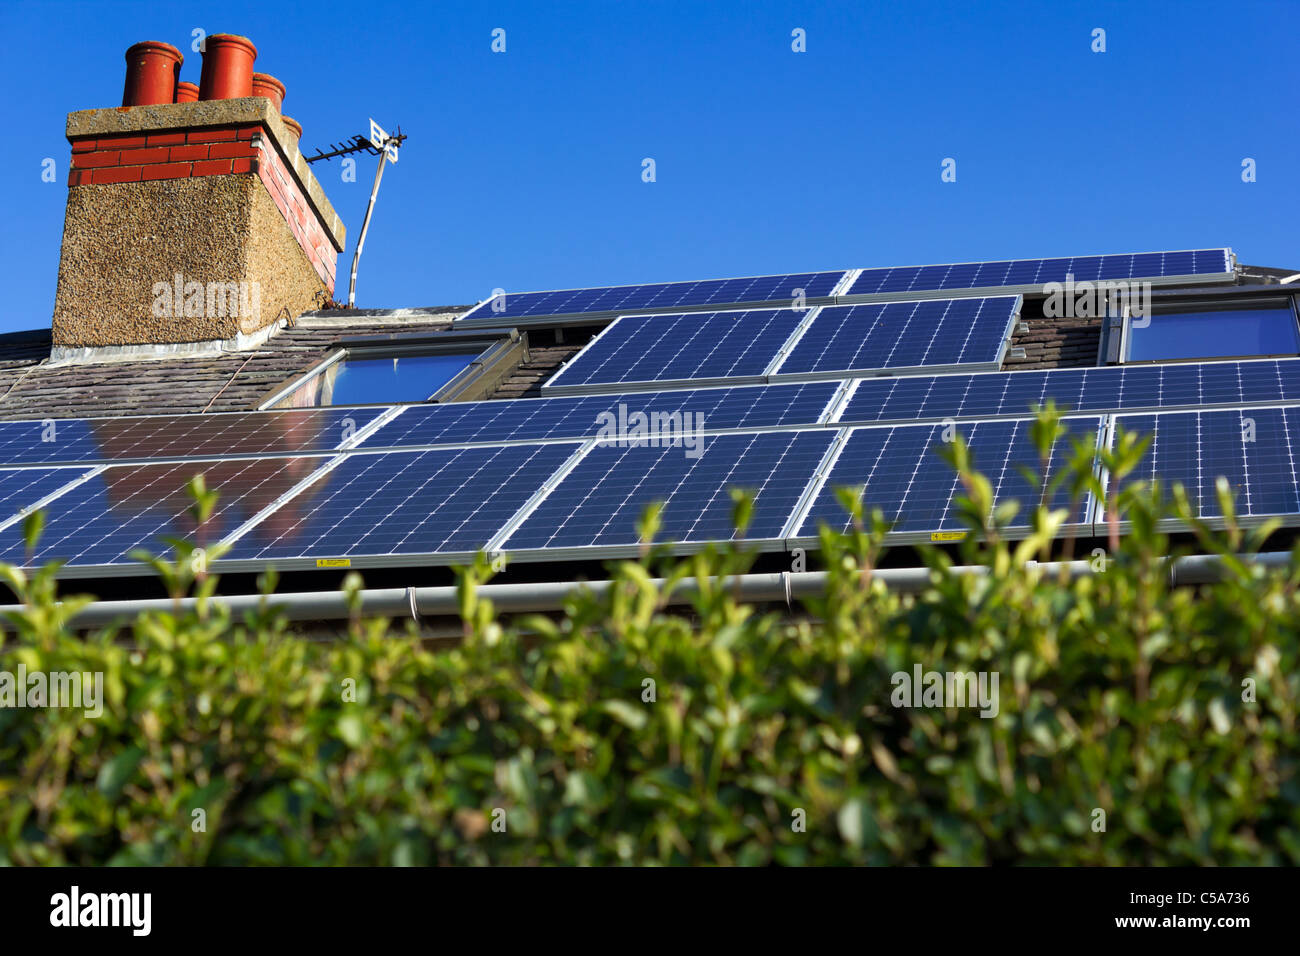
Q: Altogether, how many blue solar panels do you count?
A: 13